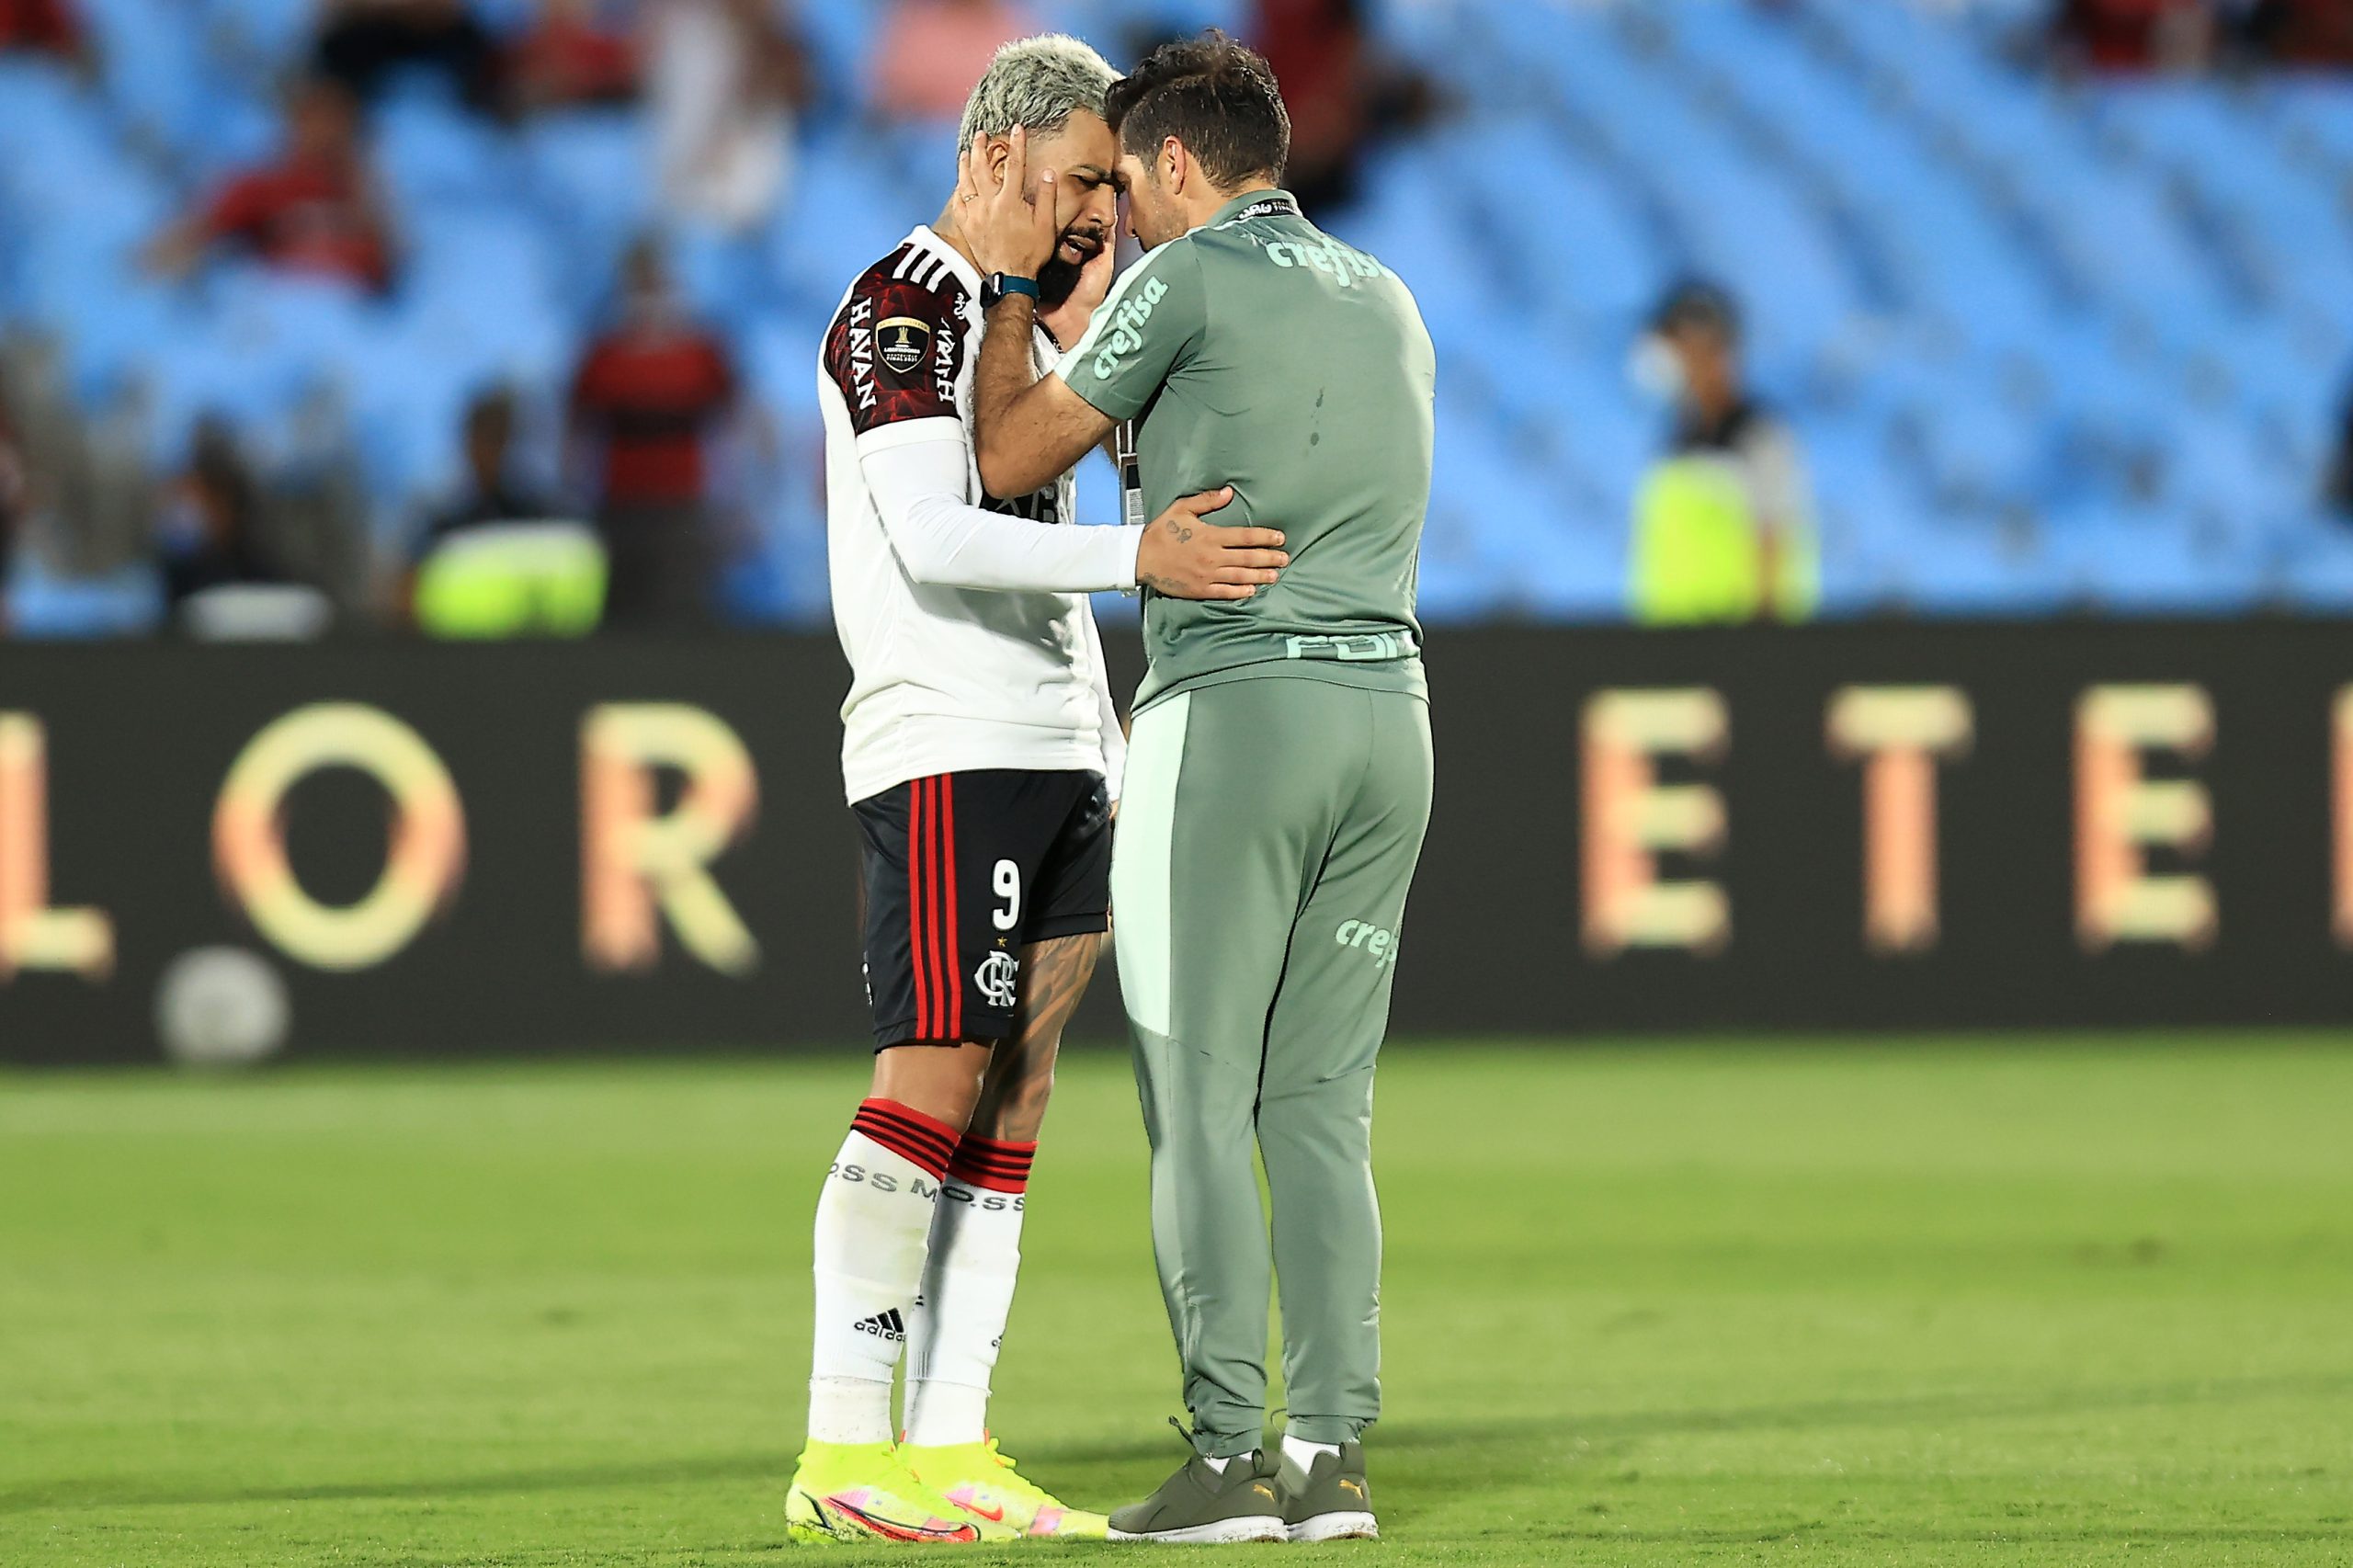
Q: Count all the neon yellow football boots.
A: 2